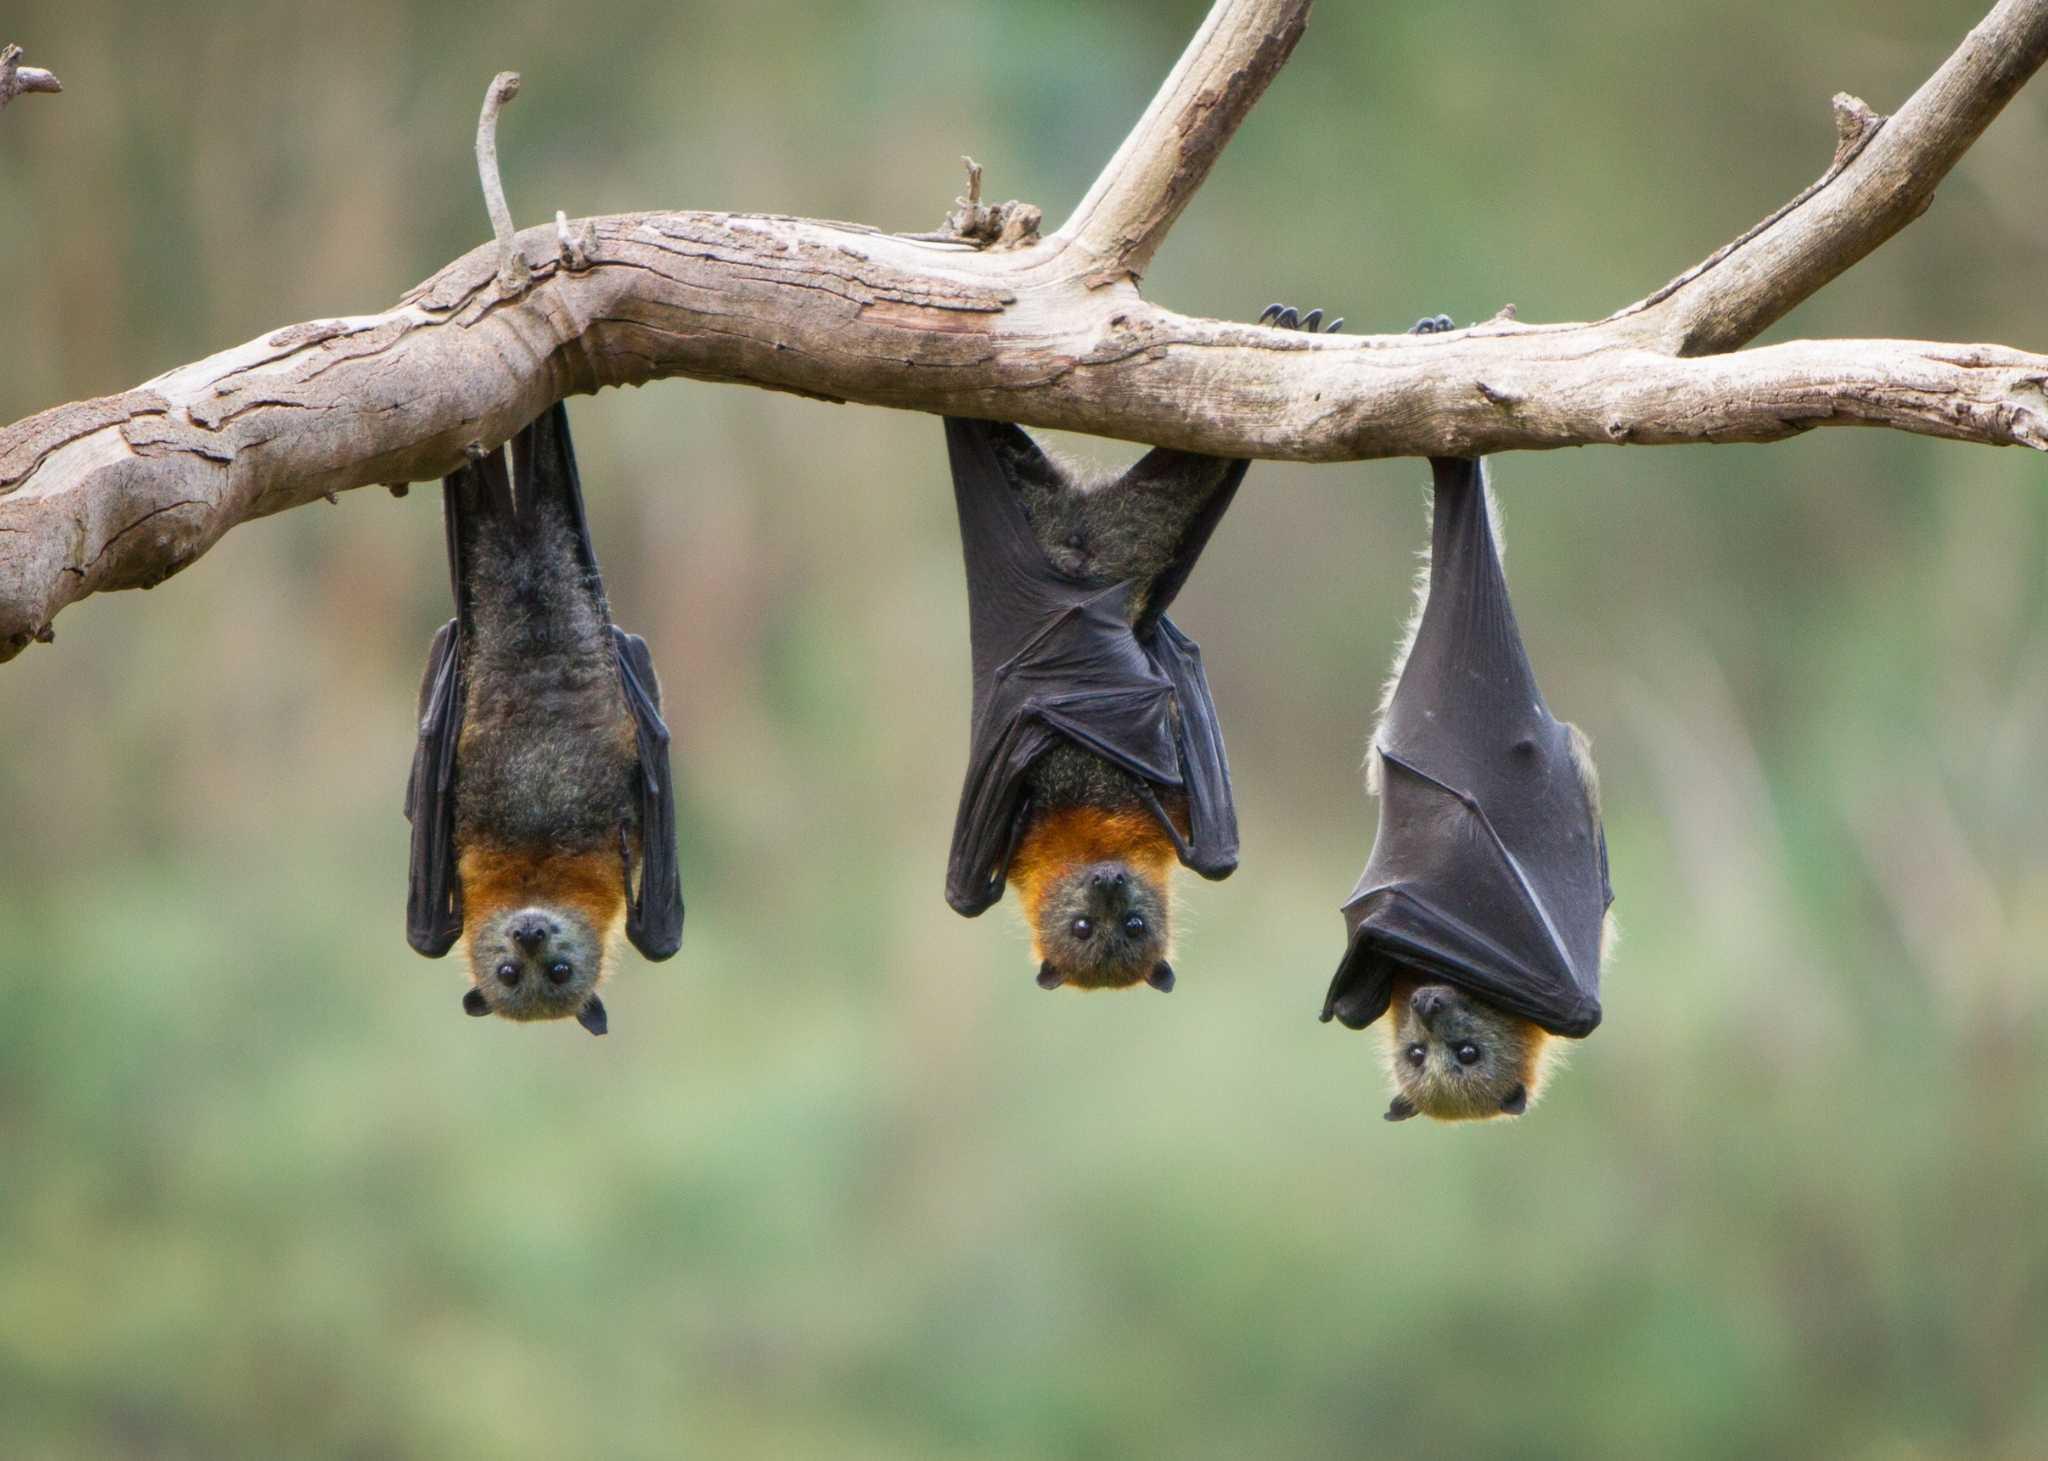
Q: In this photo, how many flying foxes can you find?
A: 3